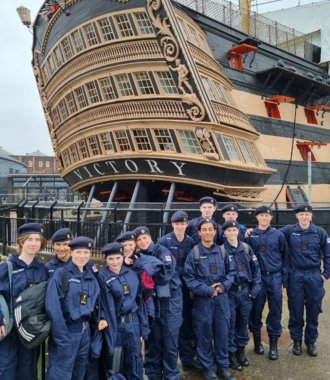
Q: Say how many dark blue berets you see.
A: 13